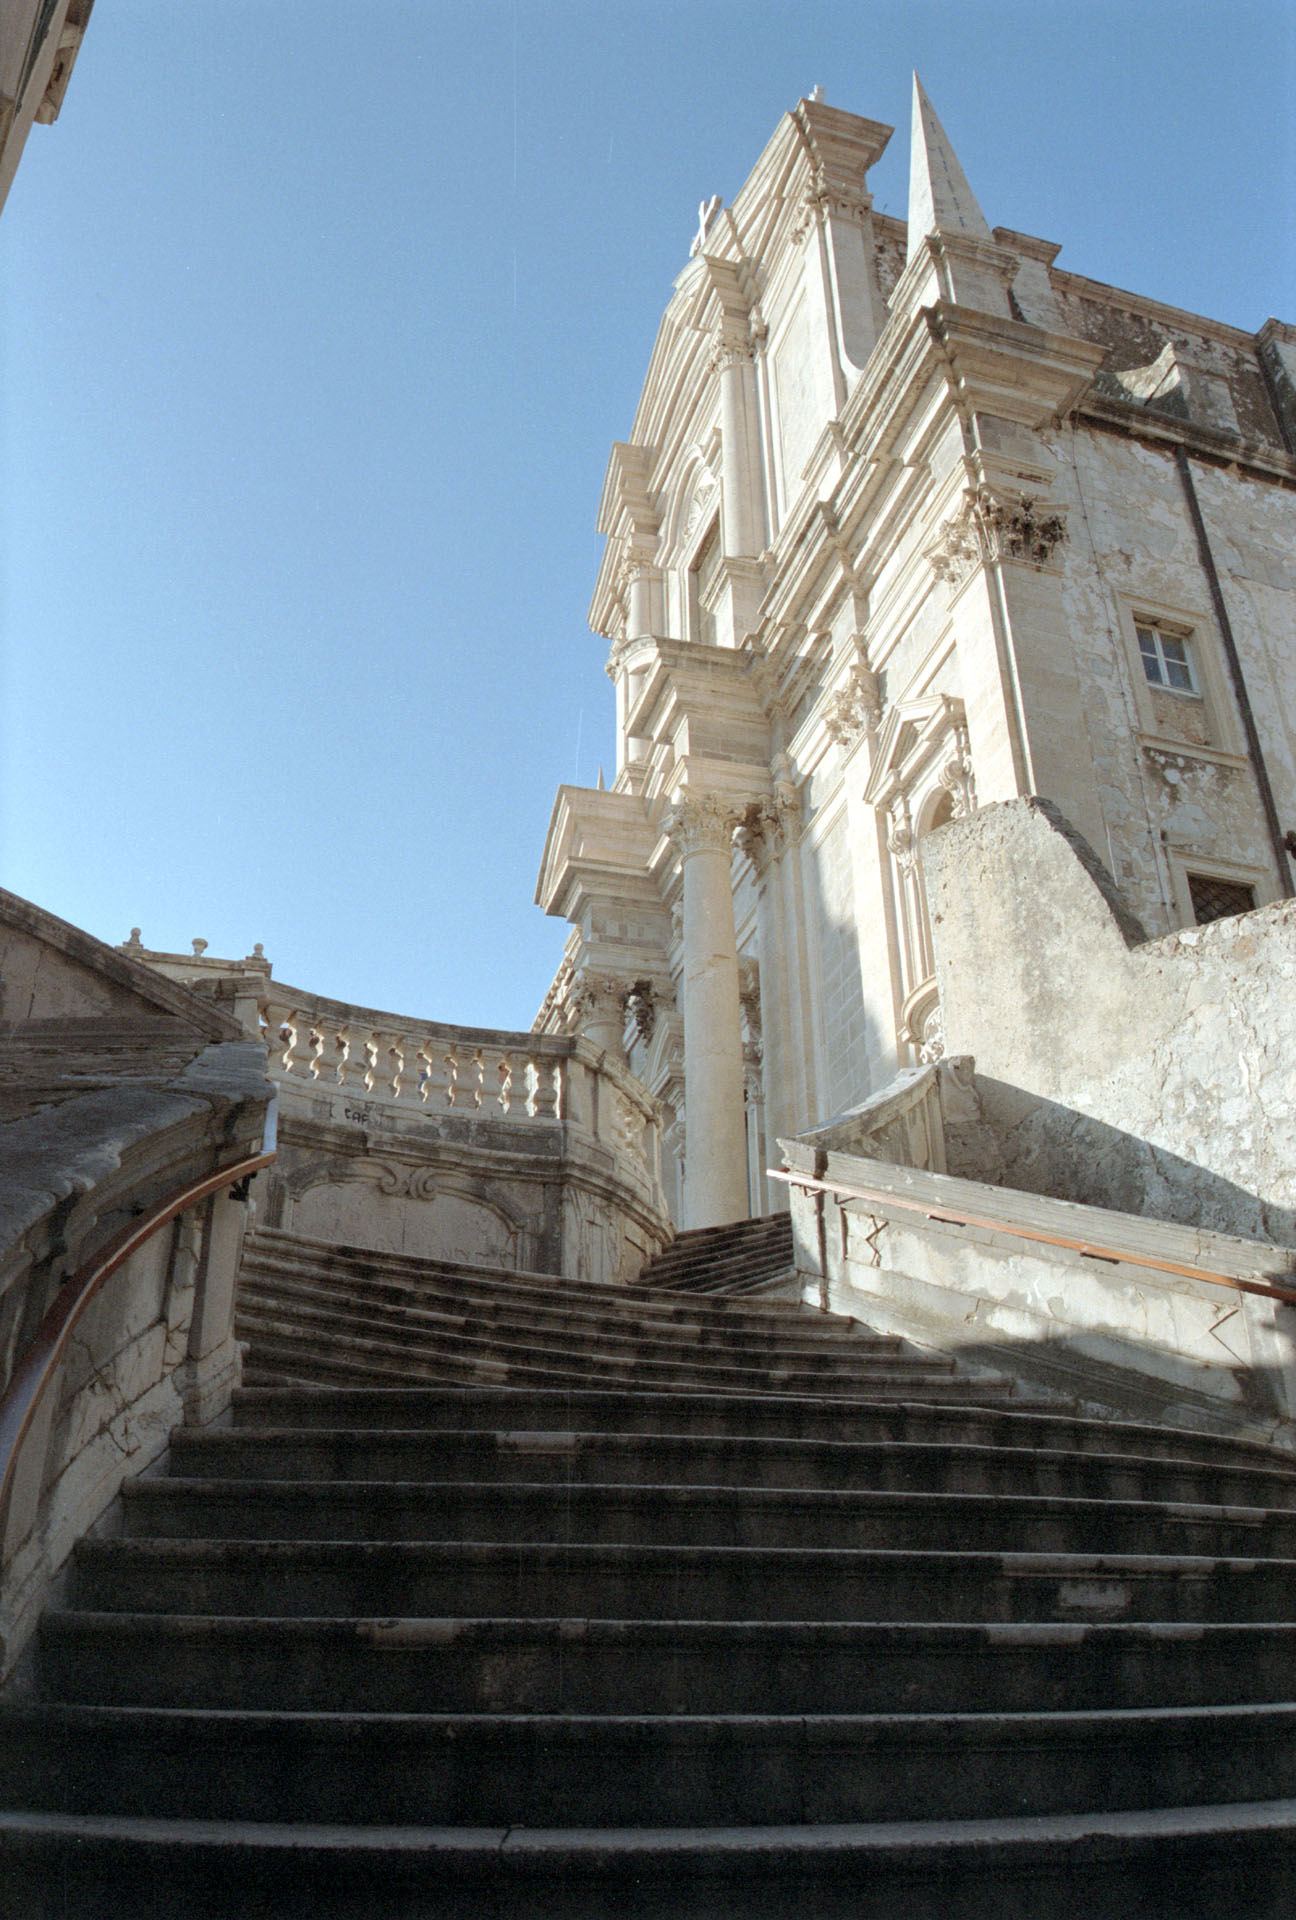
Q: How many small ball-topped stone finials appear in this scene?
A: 2